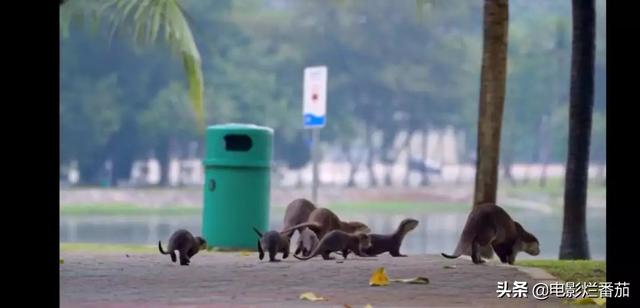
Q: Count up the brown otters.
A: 7